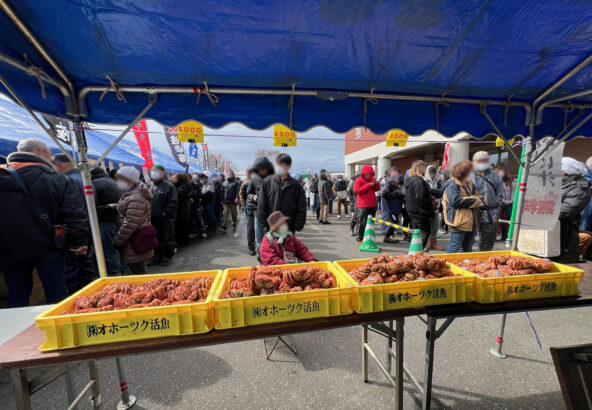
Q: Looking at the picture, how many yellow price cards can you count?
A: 4